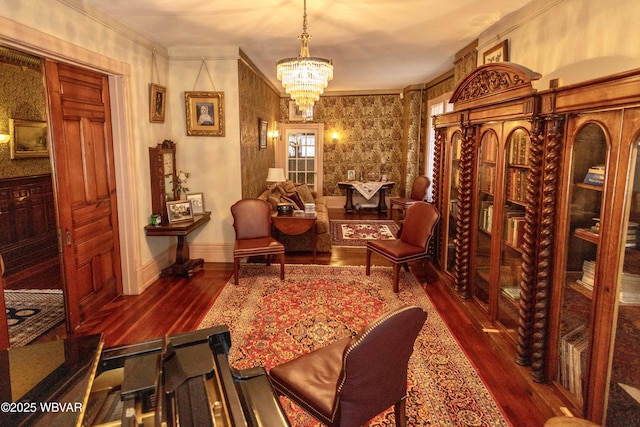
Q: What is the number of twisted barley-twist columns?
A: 5